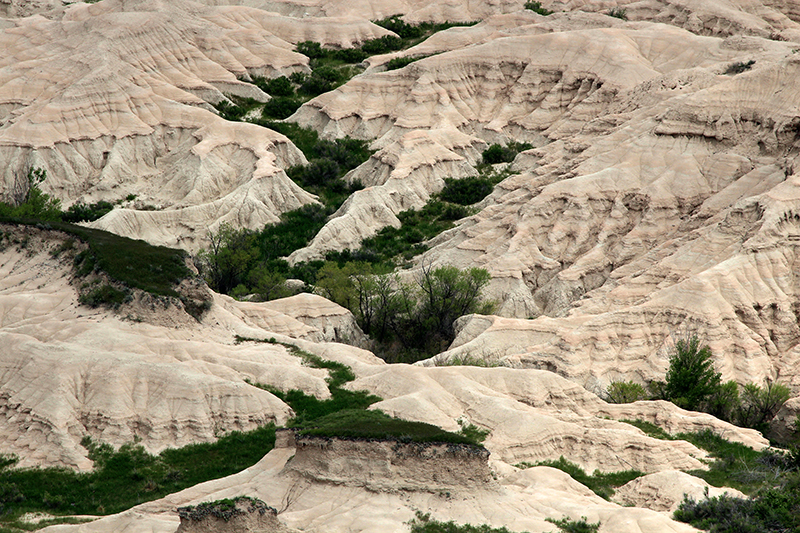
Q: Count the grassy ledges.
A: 3